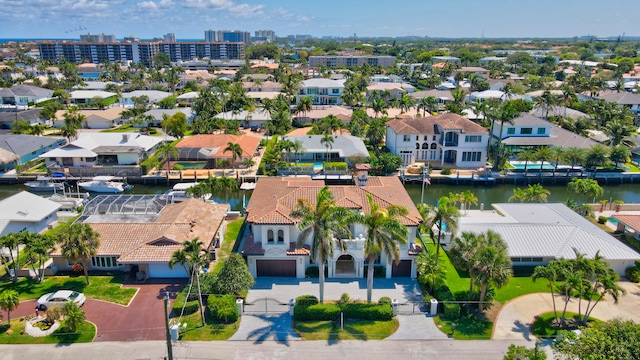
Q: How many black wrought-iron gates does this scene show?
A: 2